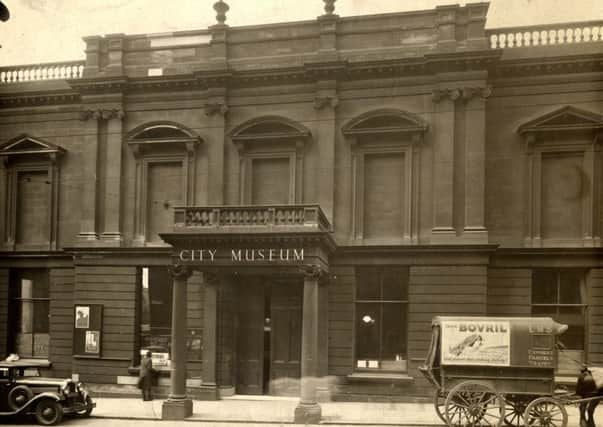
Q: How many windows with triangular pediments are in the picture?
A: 2